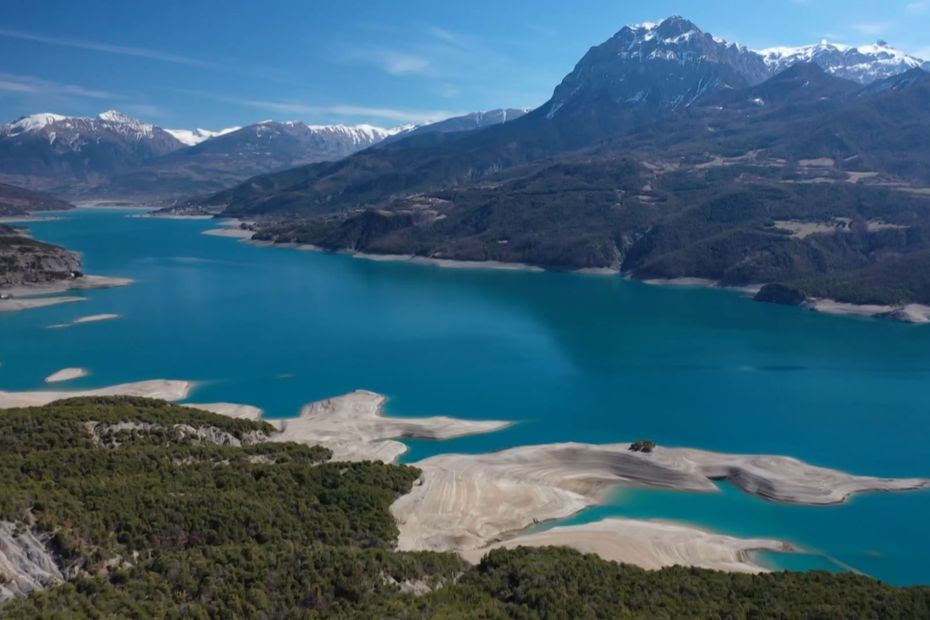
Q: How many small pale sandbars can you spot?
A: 2